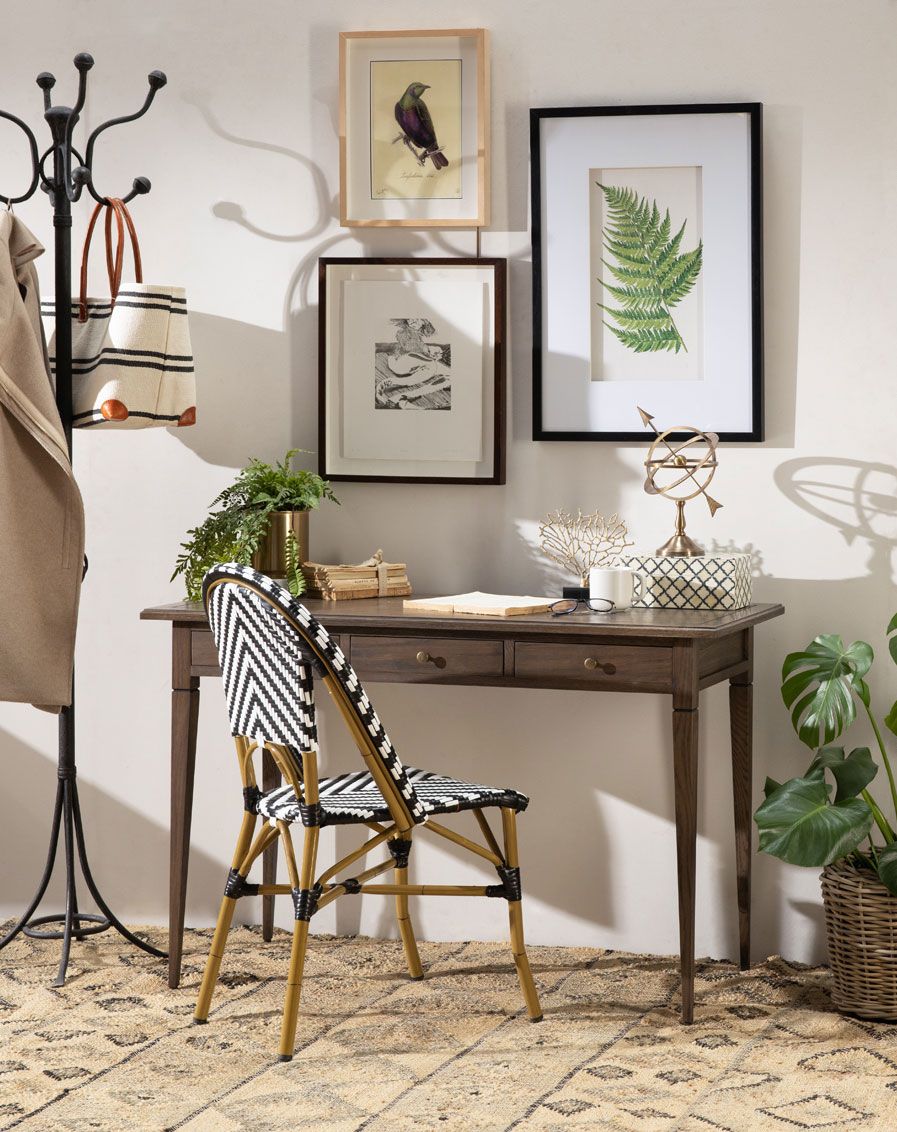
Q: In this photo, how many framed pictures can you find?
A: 3